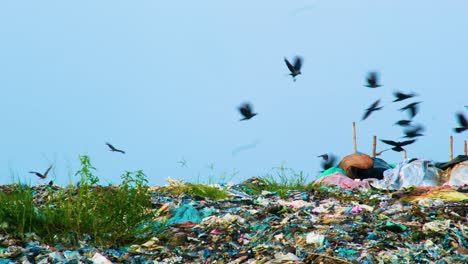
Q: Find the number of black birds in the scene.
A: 13